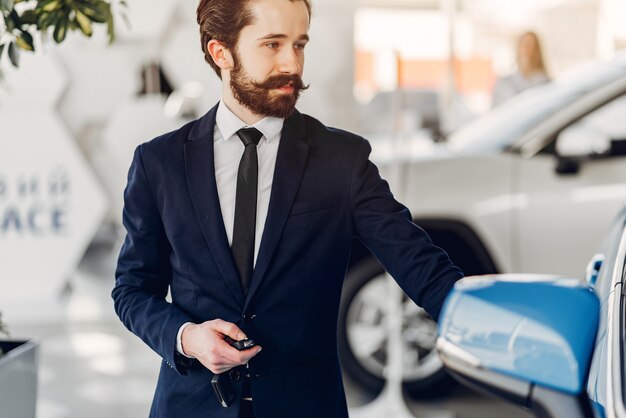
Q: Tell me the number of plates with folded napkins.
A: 0